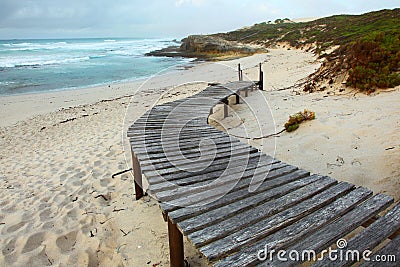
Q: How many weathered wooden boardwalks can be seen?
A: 1